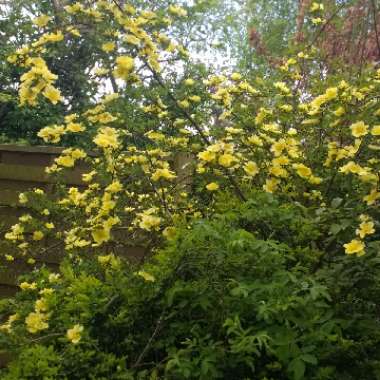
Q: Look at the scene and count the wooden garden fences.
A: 1